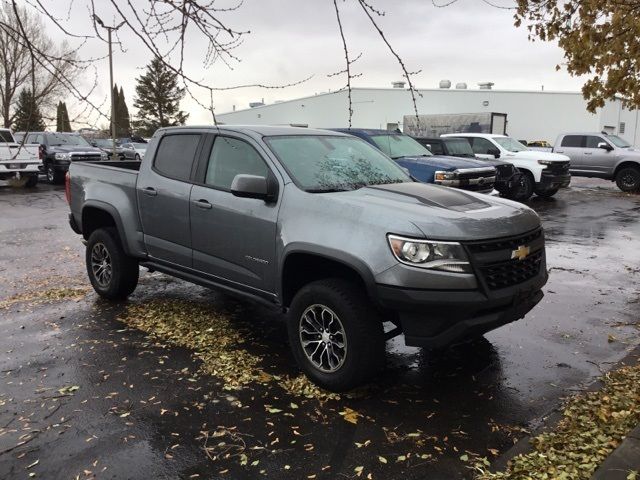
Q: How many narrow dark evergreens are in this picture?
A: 4